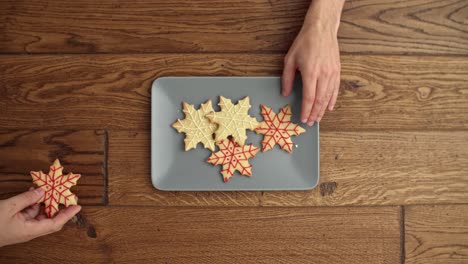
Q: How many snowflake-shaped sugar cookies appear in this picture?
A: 5